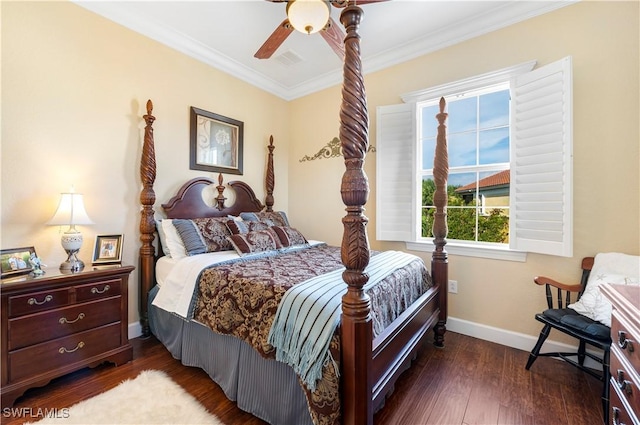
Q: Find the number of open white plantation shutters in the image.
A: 2